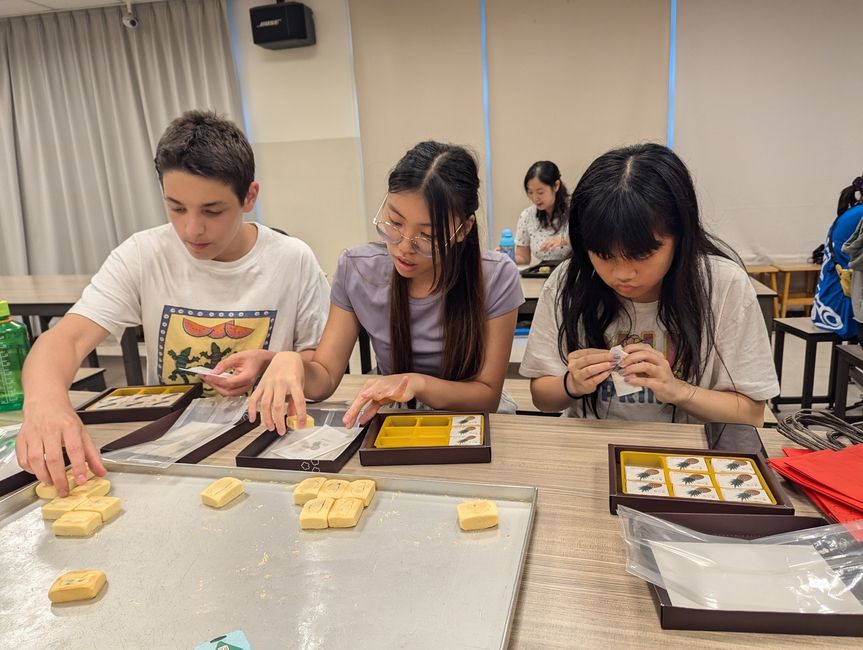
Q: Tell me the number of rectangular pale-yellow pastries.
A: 15